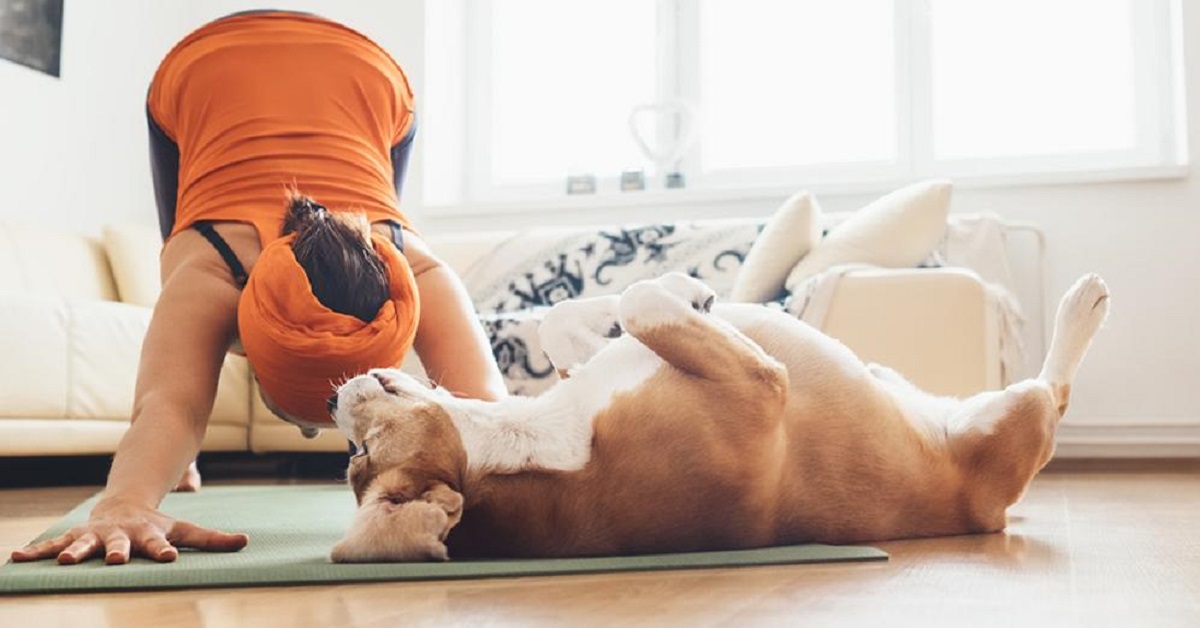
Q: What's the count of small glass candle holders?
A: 3